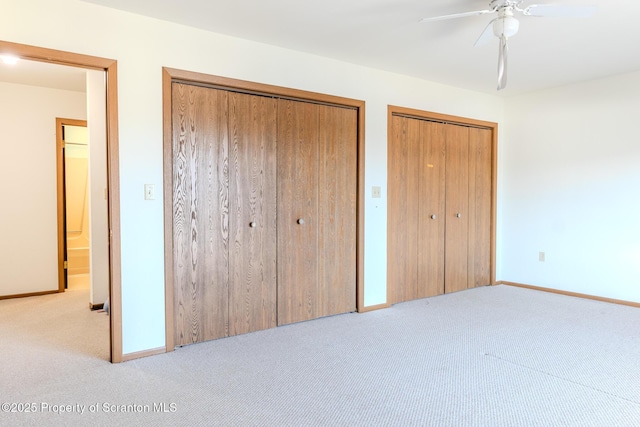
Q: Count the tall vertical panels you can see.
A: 8